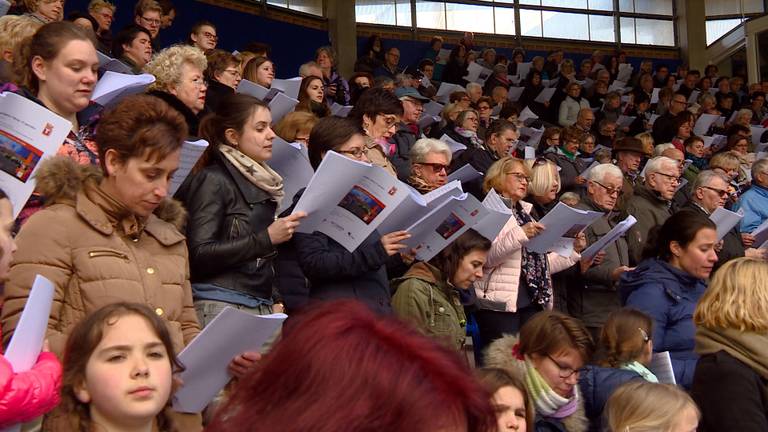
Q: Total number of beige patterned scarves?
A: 1